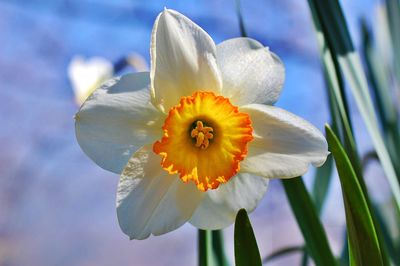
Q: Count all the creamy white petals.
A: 6